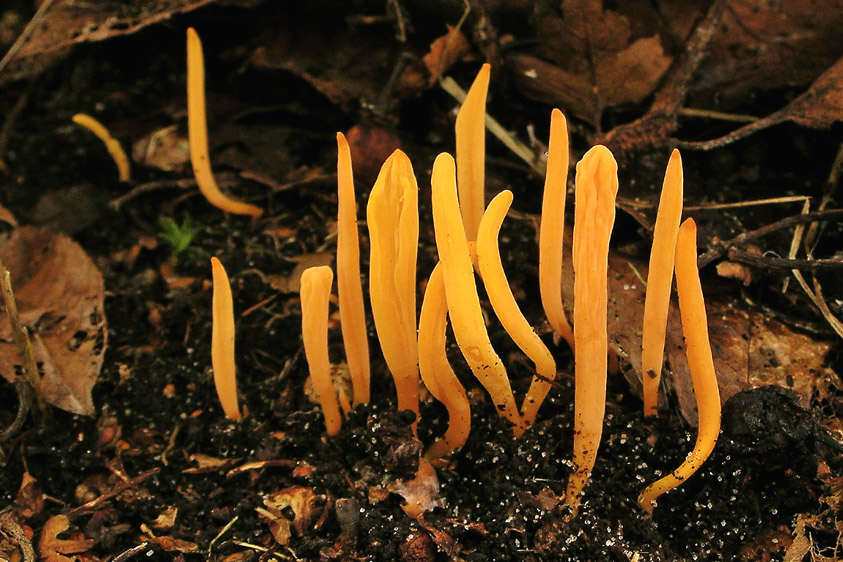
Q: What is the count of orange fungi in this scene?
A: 14